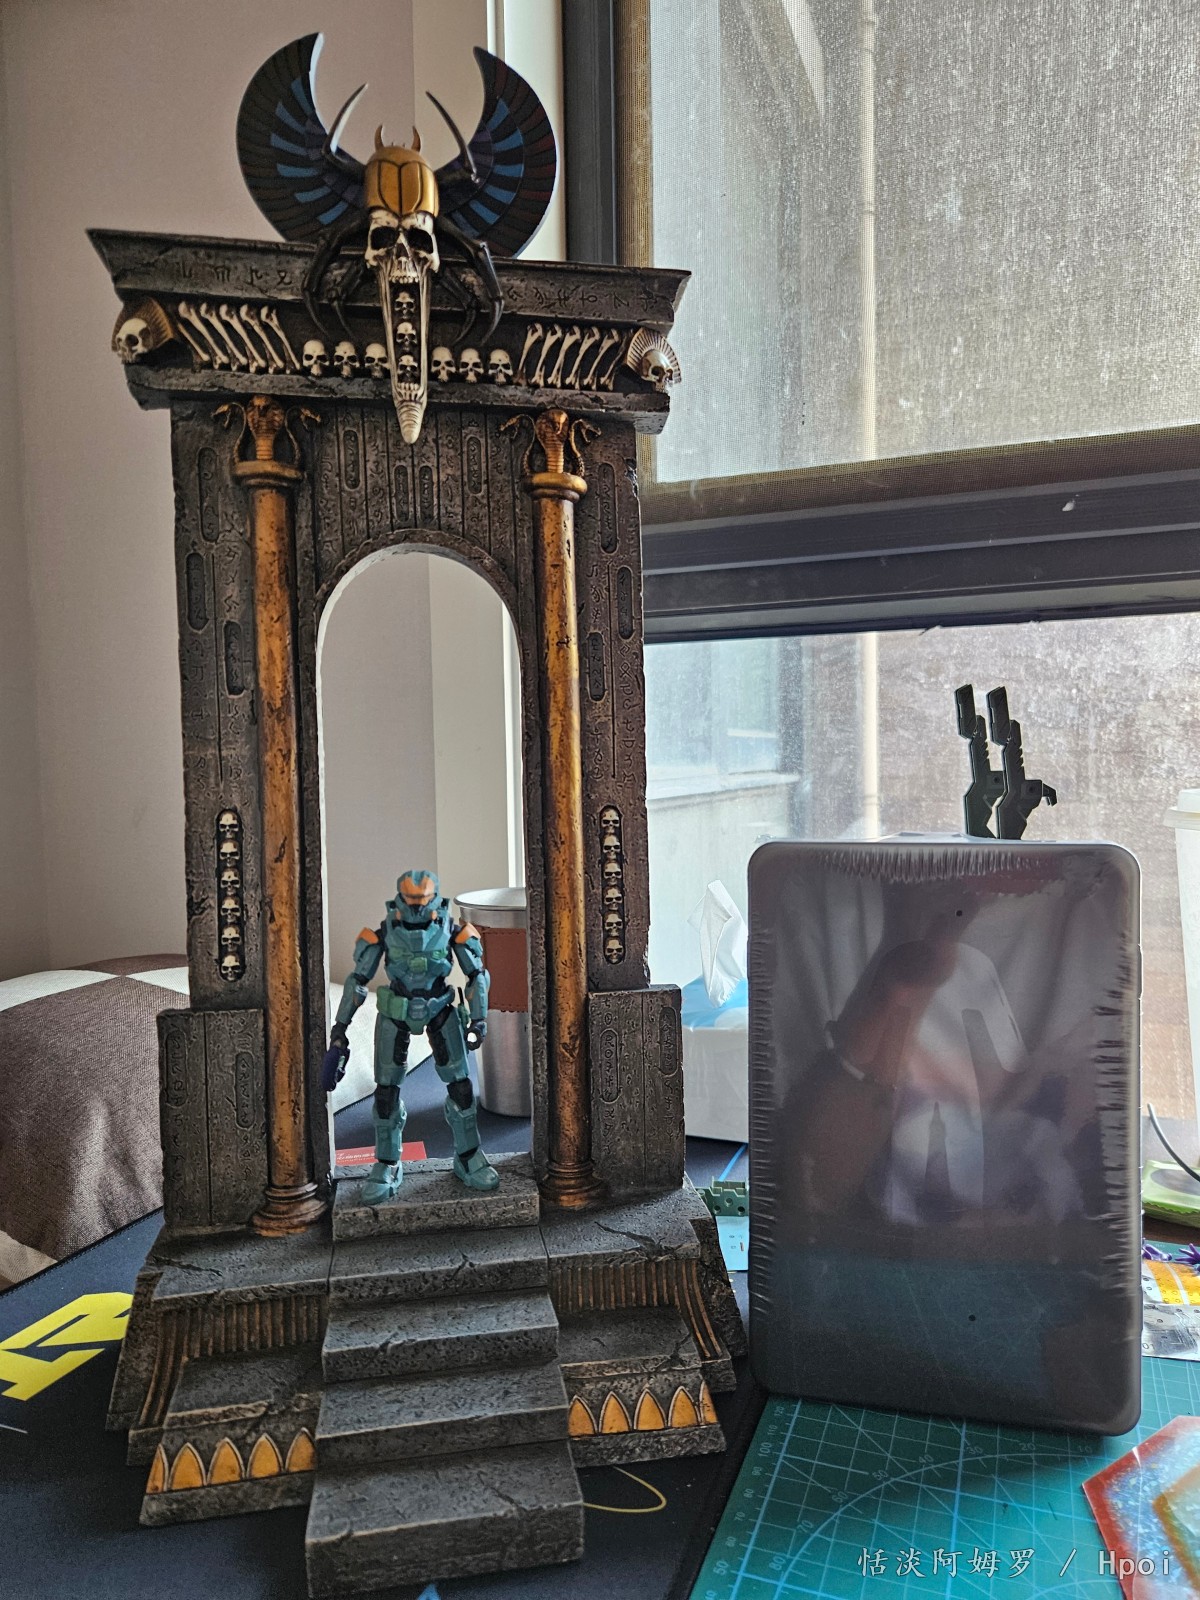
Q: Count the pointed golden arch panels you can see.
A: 10